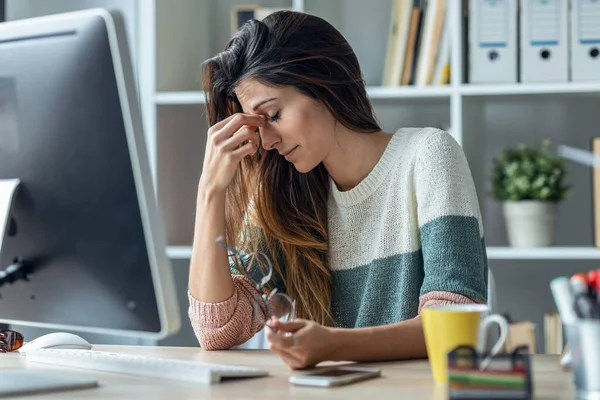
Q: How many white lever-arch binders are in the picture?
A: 3